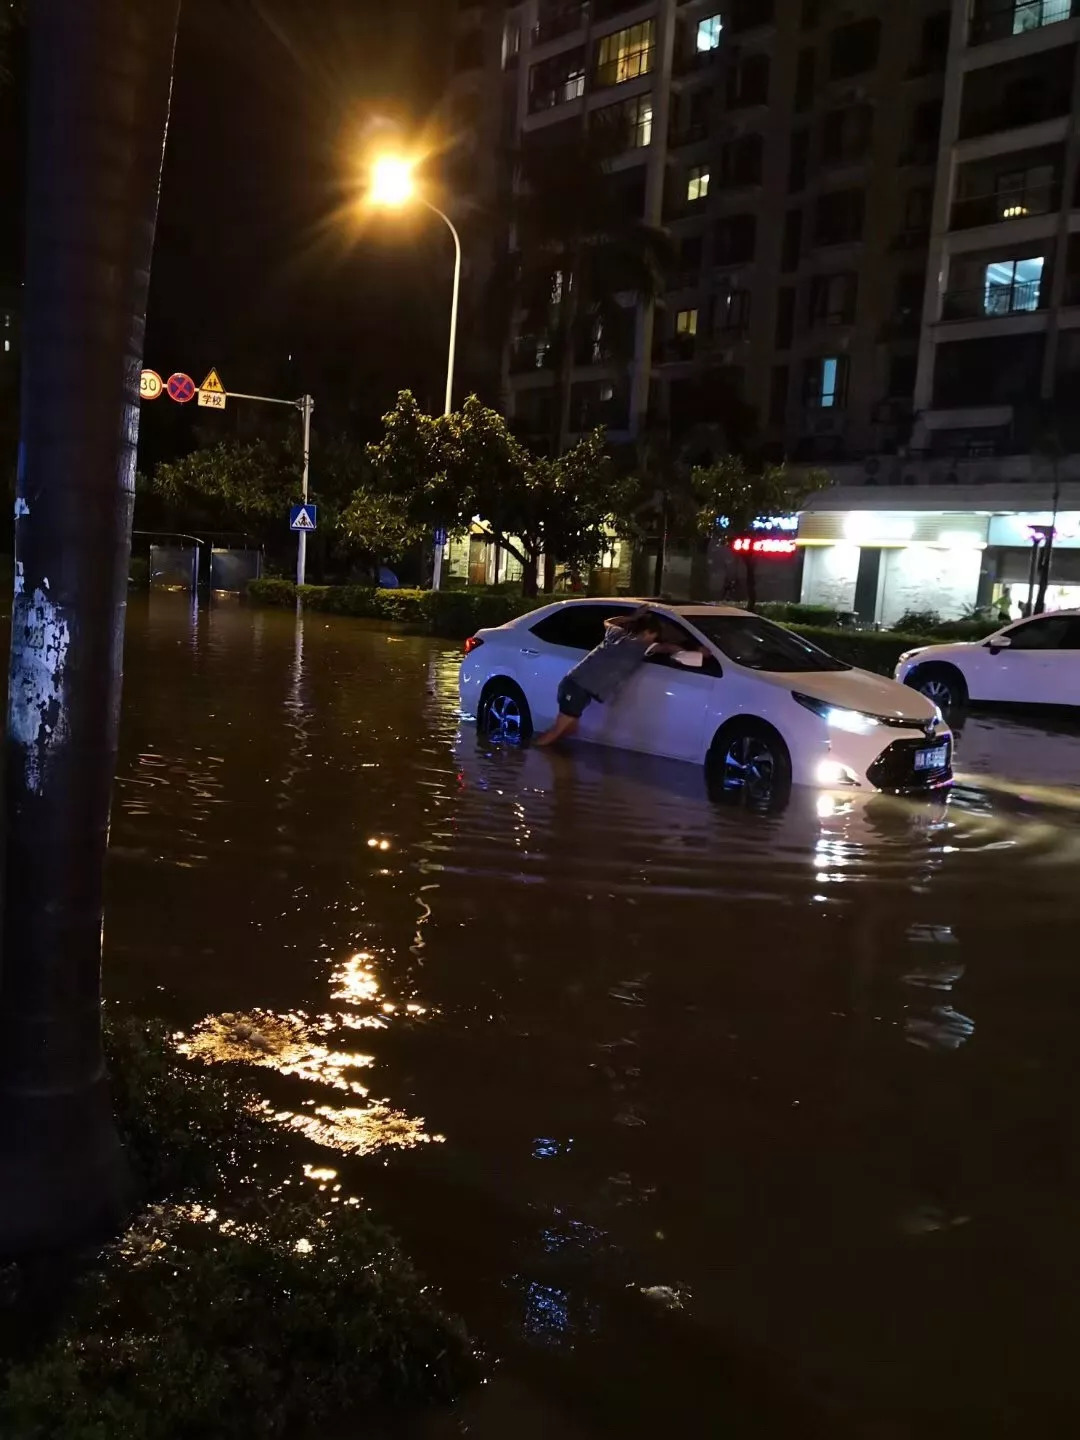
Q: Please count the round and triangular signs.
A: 3